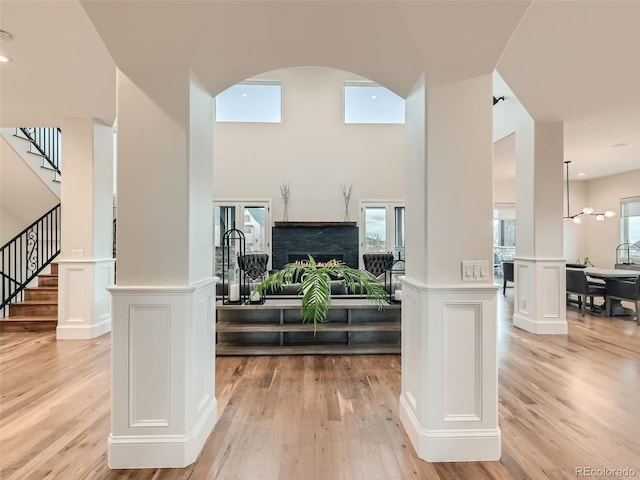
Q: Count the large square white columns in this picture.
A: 4